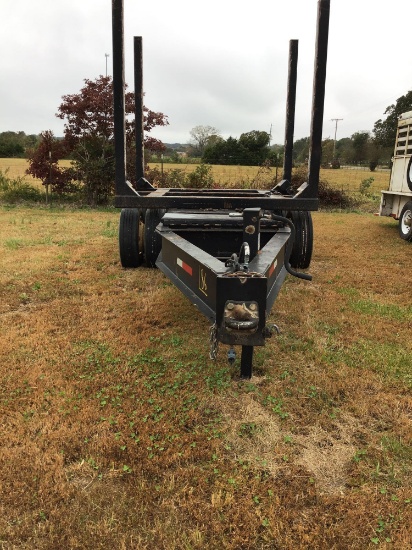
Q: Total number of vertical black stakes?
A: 4